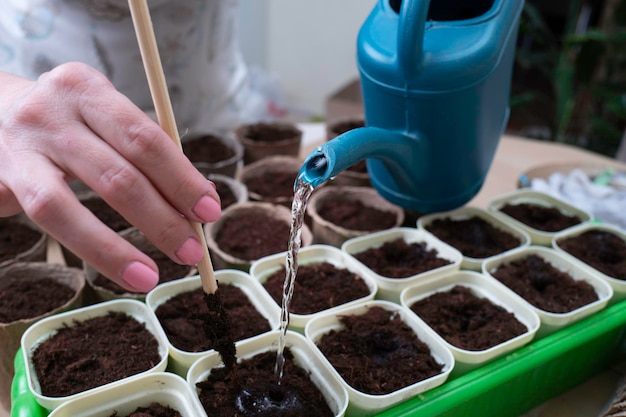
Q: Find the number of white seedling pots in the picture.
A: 12